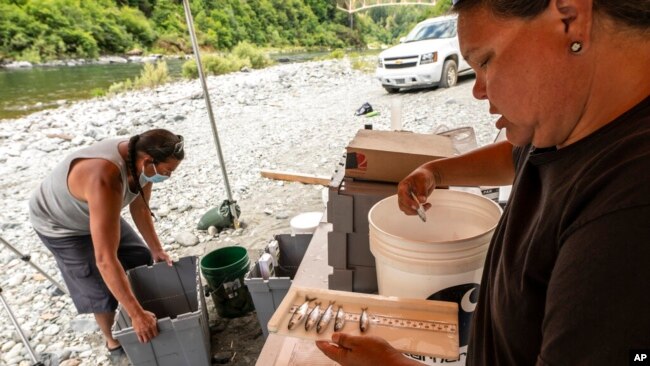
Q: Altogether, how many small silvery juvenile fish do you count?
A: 6